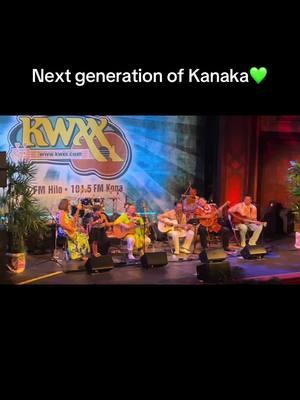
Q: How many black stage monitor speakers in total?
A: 5